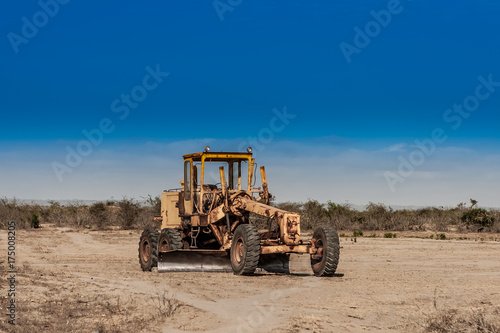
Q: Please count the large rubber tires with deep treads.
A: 4